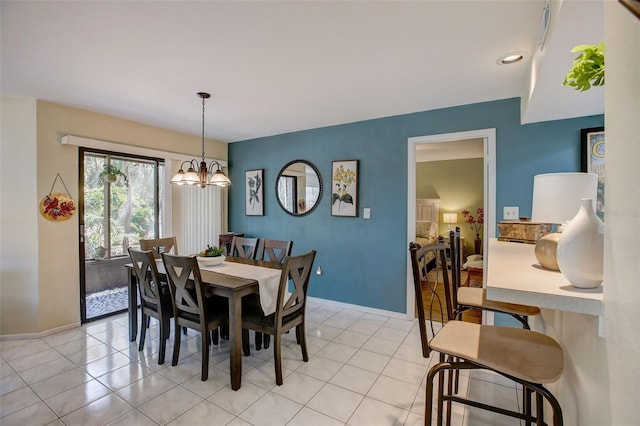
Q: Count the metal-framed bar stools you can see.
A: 2